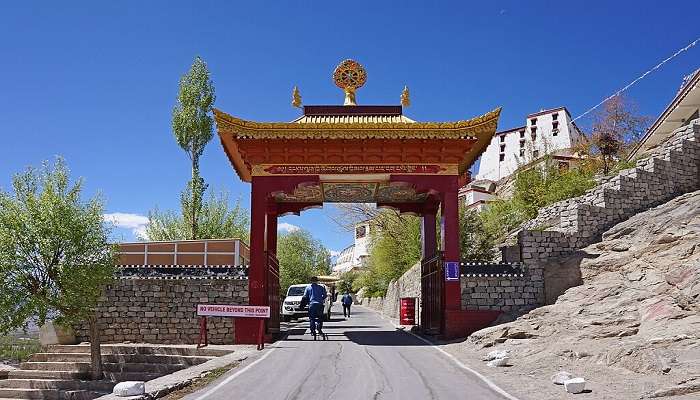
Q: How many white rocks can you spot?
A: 5